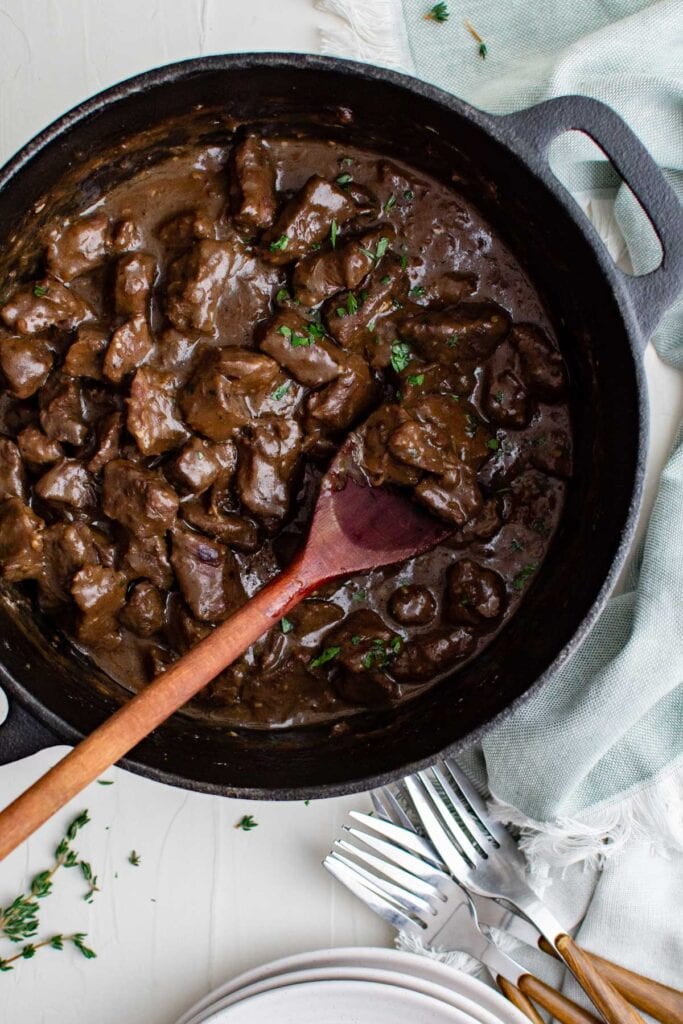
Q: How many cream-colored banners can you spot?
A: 0